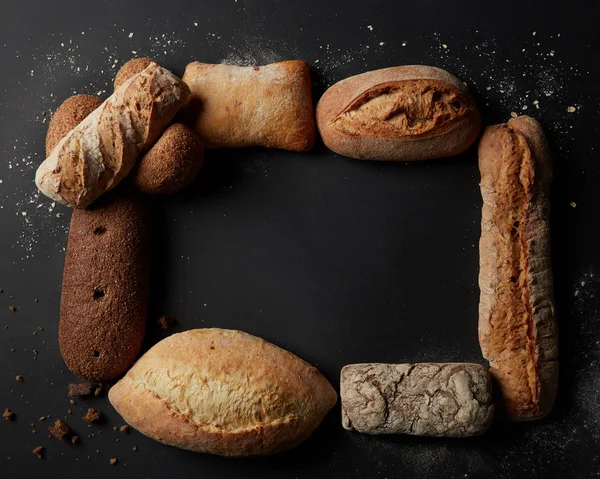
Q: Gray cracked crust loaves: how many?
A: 1